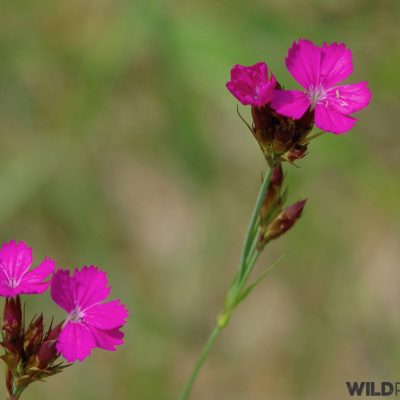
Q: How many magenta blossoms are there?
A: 4